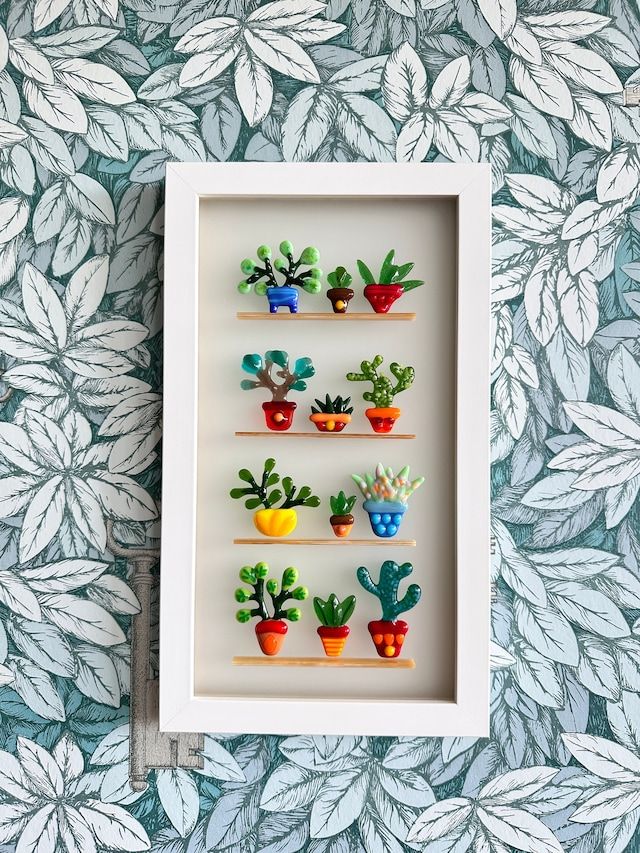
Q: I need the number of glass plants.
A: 12